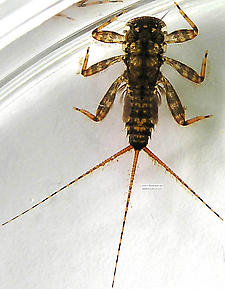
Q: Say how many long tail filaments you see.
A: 3